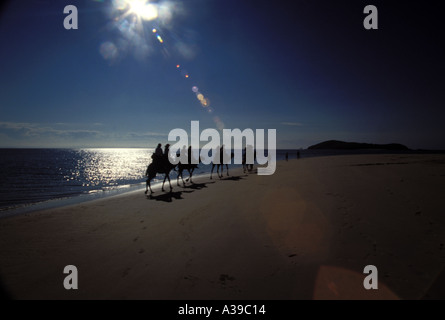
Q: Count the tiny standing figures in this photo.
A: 2